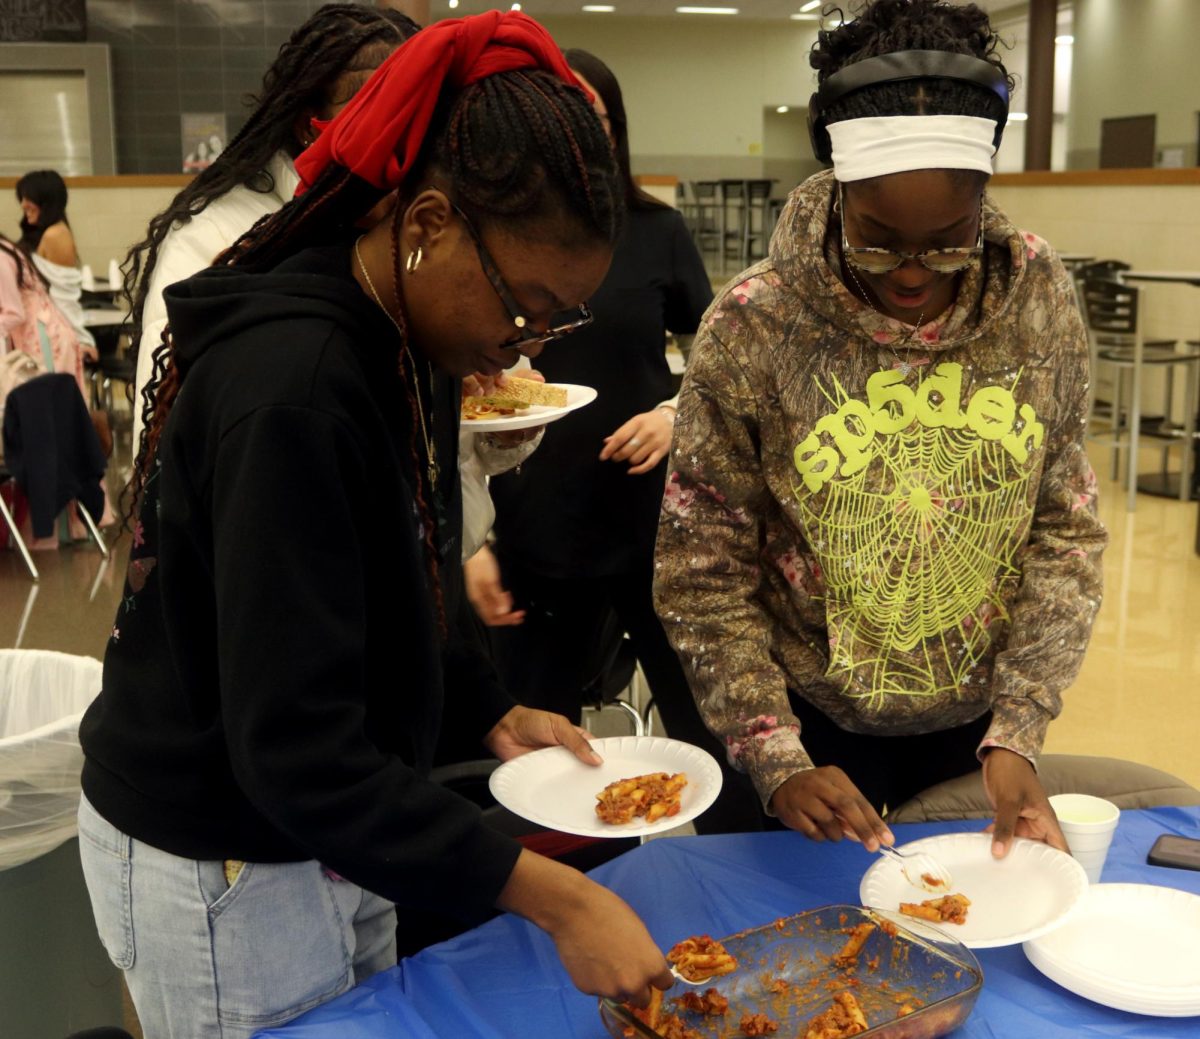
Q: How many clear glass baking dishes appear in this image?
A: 1